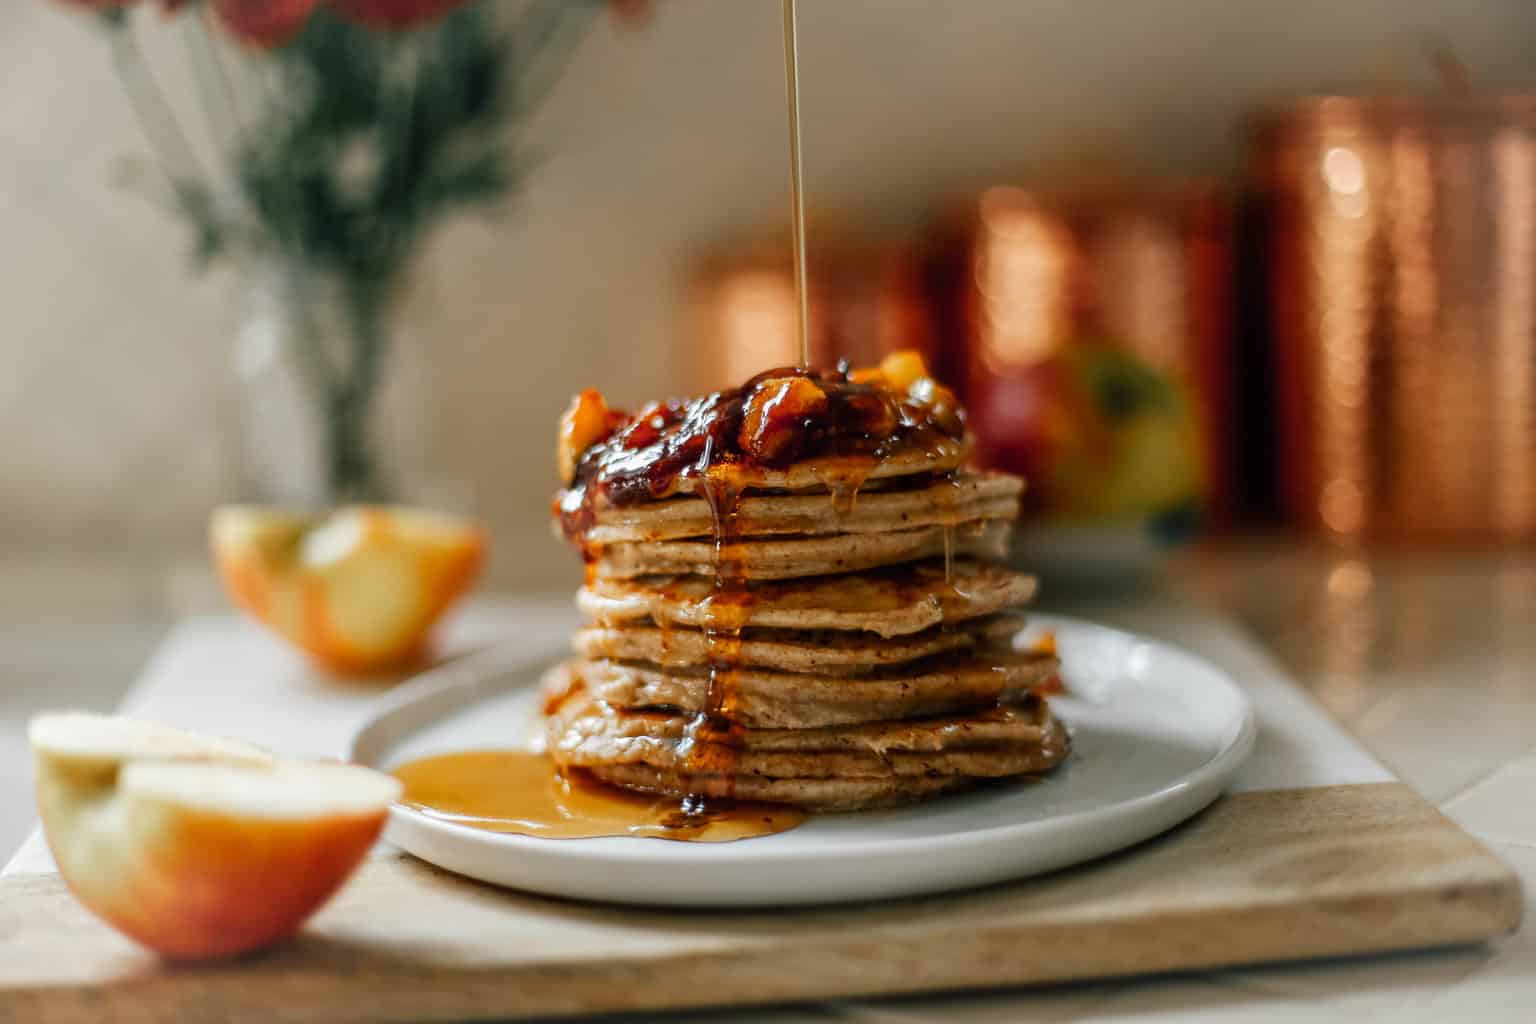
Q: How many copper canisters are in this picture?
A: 3